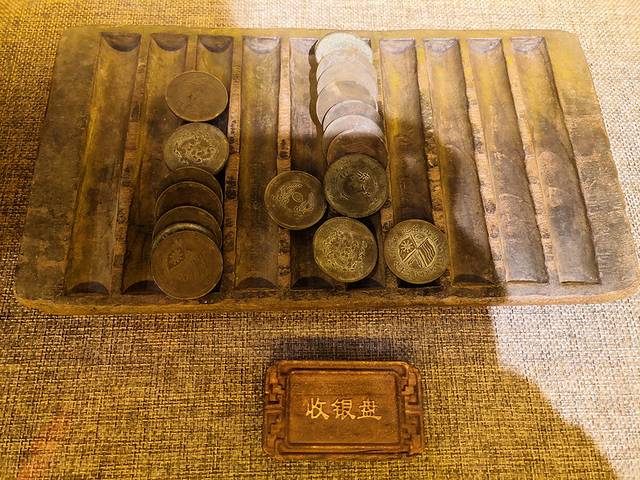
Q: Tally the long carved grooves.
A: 10